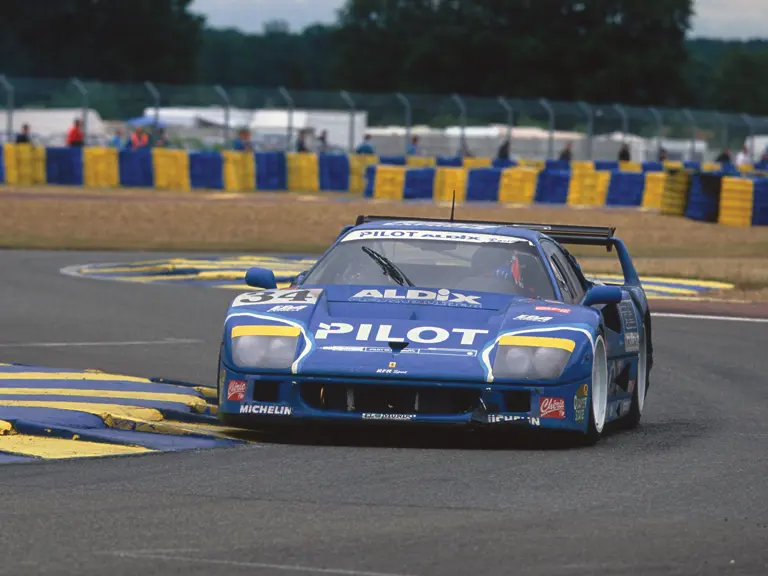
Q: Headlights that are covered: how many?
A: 2